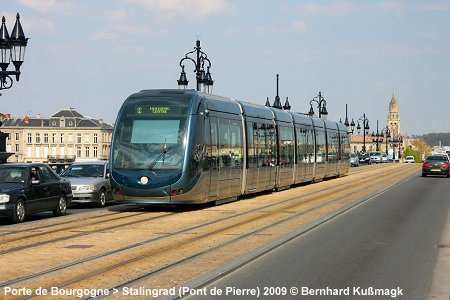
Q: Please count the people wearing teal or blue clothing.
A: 0